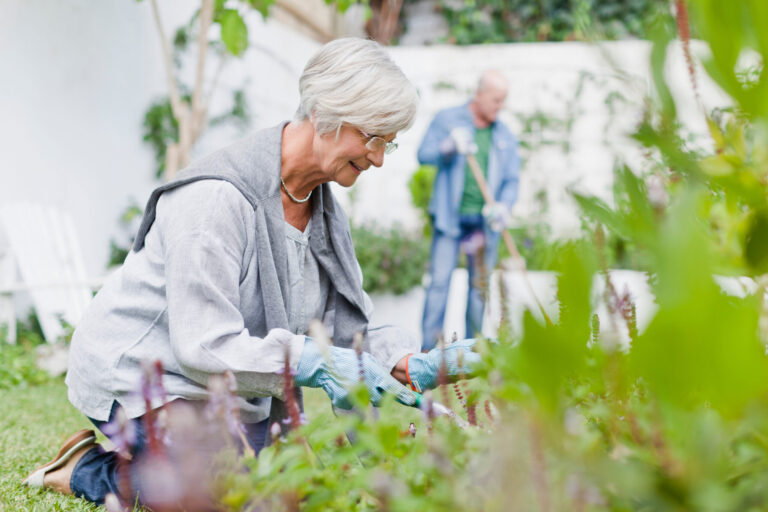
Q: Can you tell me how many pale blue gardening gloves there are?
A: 2